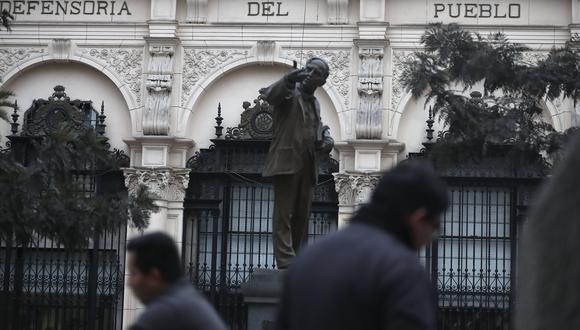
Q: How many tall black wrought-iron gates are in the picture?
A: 3